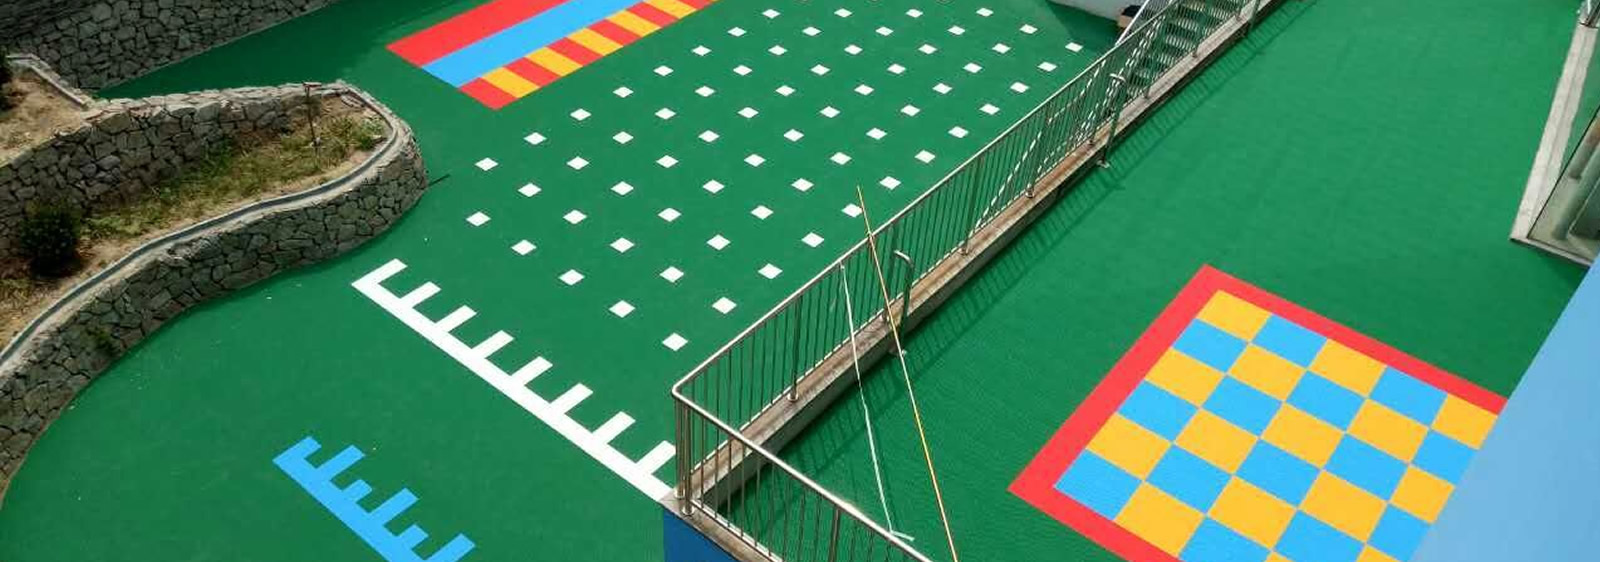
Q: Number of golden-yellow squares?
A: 15